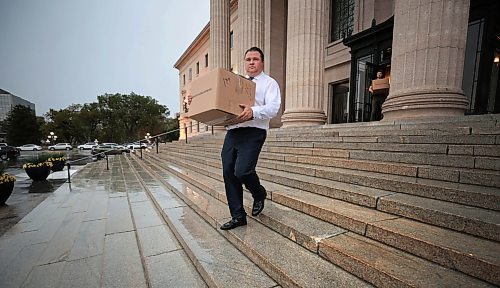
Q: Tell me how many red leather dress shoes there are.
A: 0